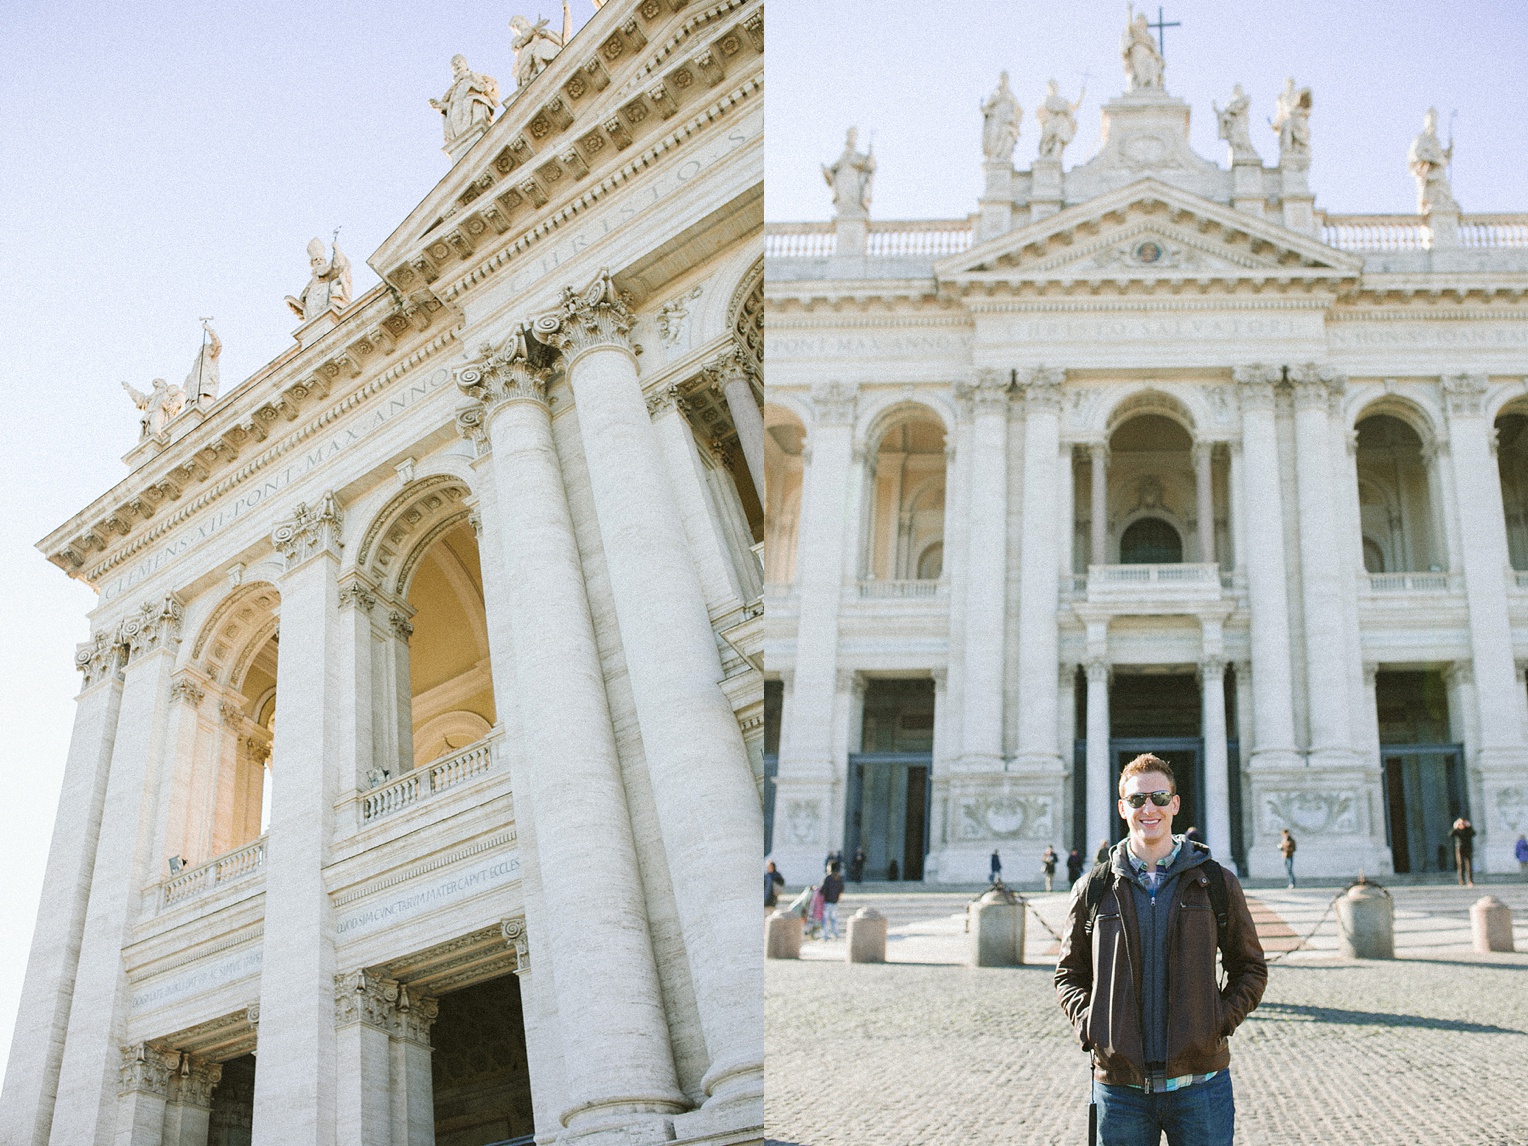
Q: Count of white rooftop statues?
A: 12